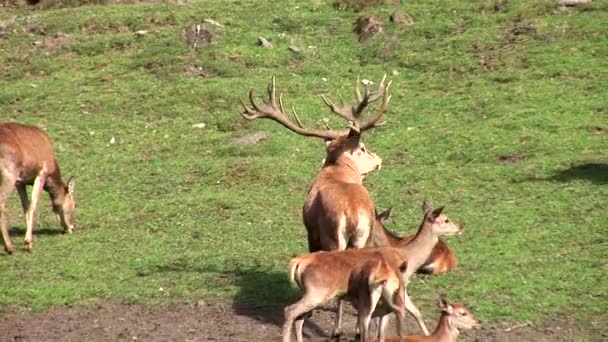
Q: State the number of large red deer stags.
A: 1